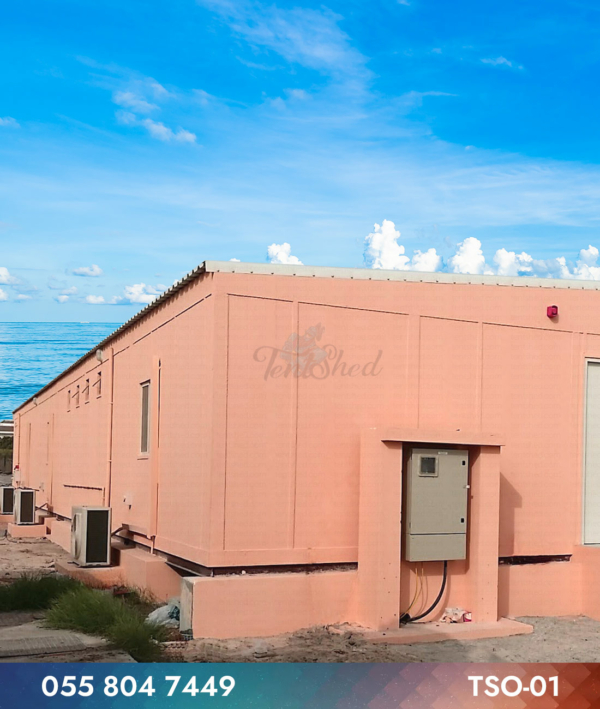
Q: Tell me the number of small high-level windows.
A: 4